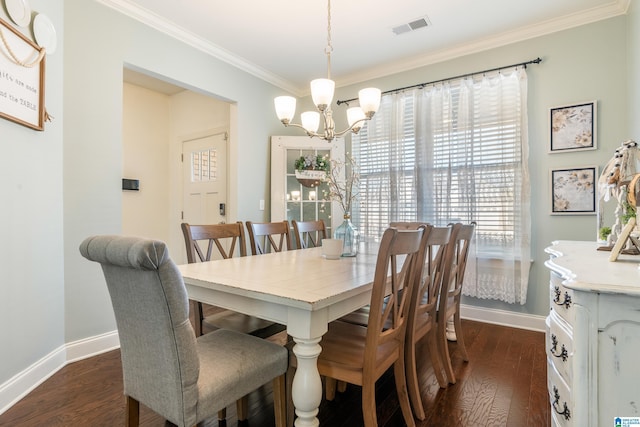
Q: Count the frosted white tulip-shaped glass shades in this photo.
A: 5